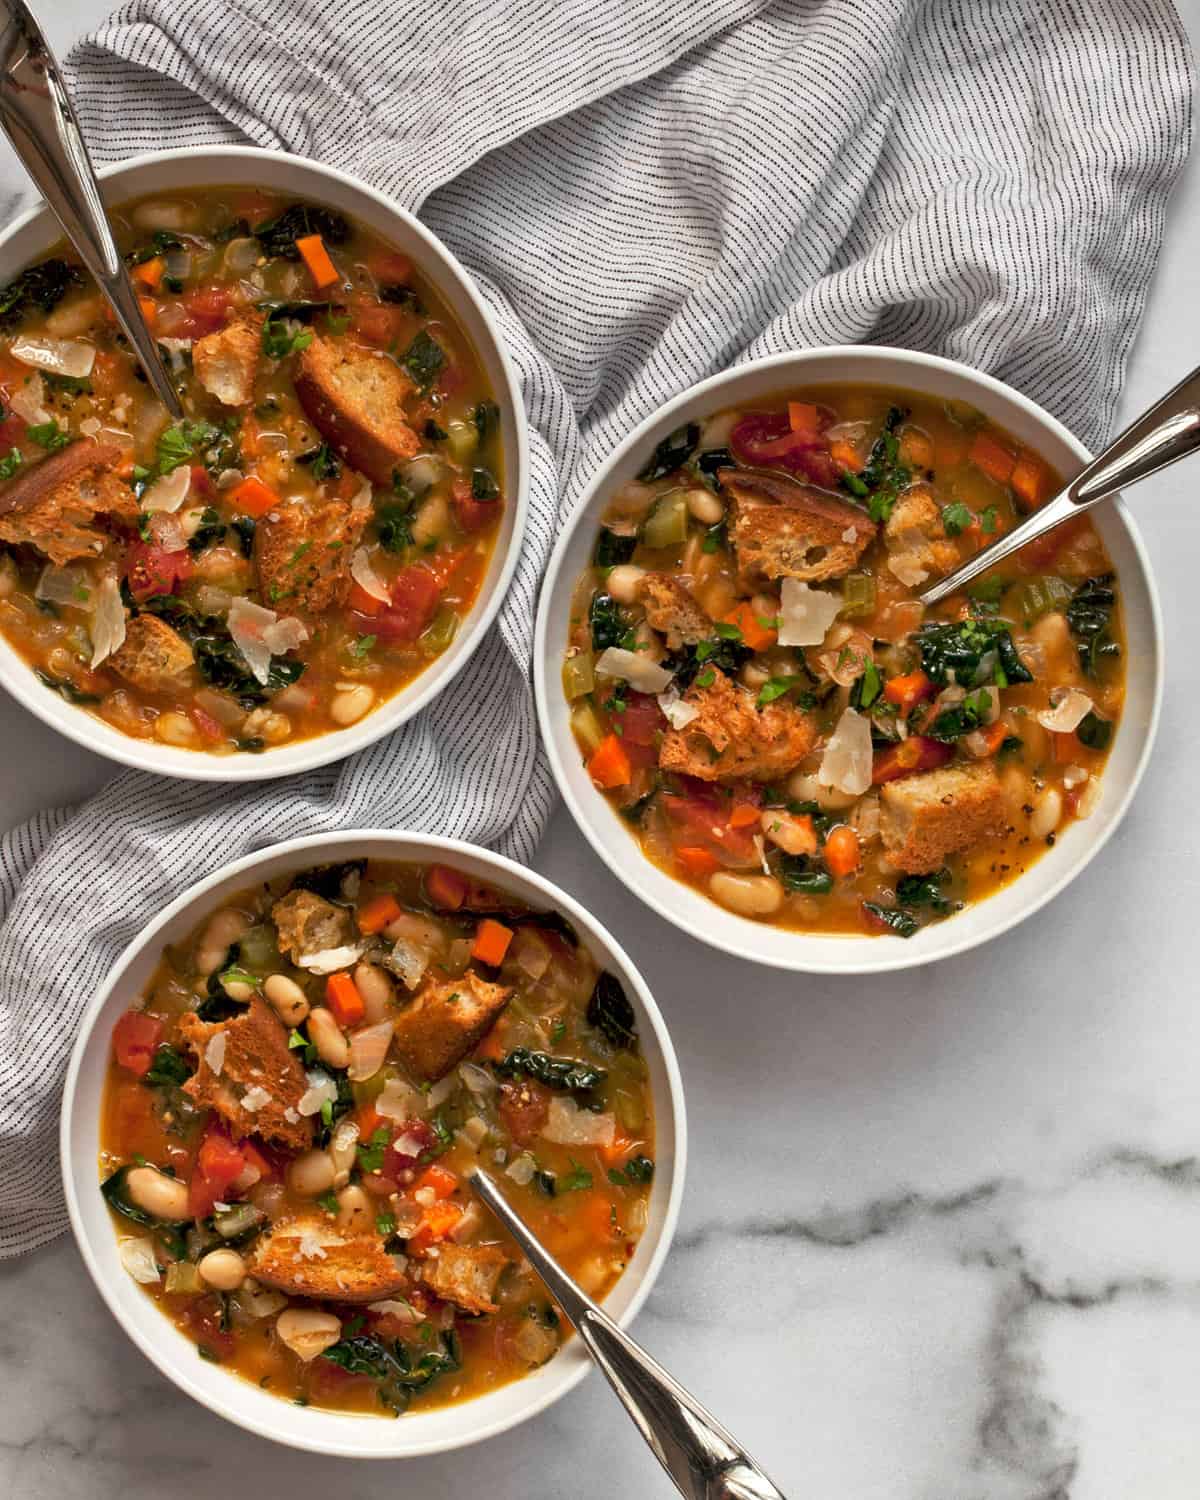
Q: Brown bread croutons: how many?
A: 15